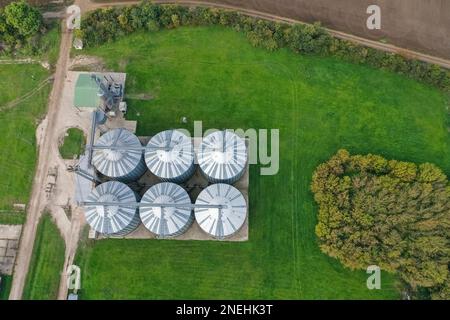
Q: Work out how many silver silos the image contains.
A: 6